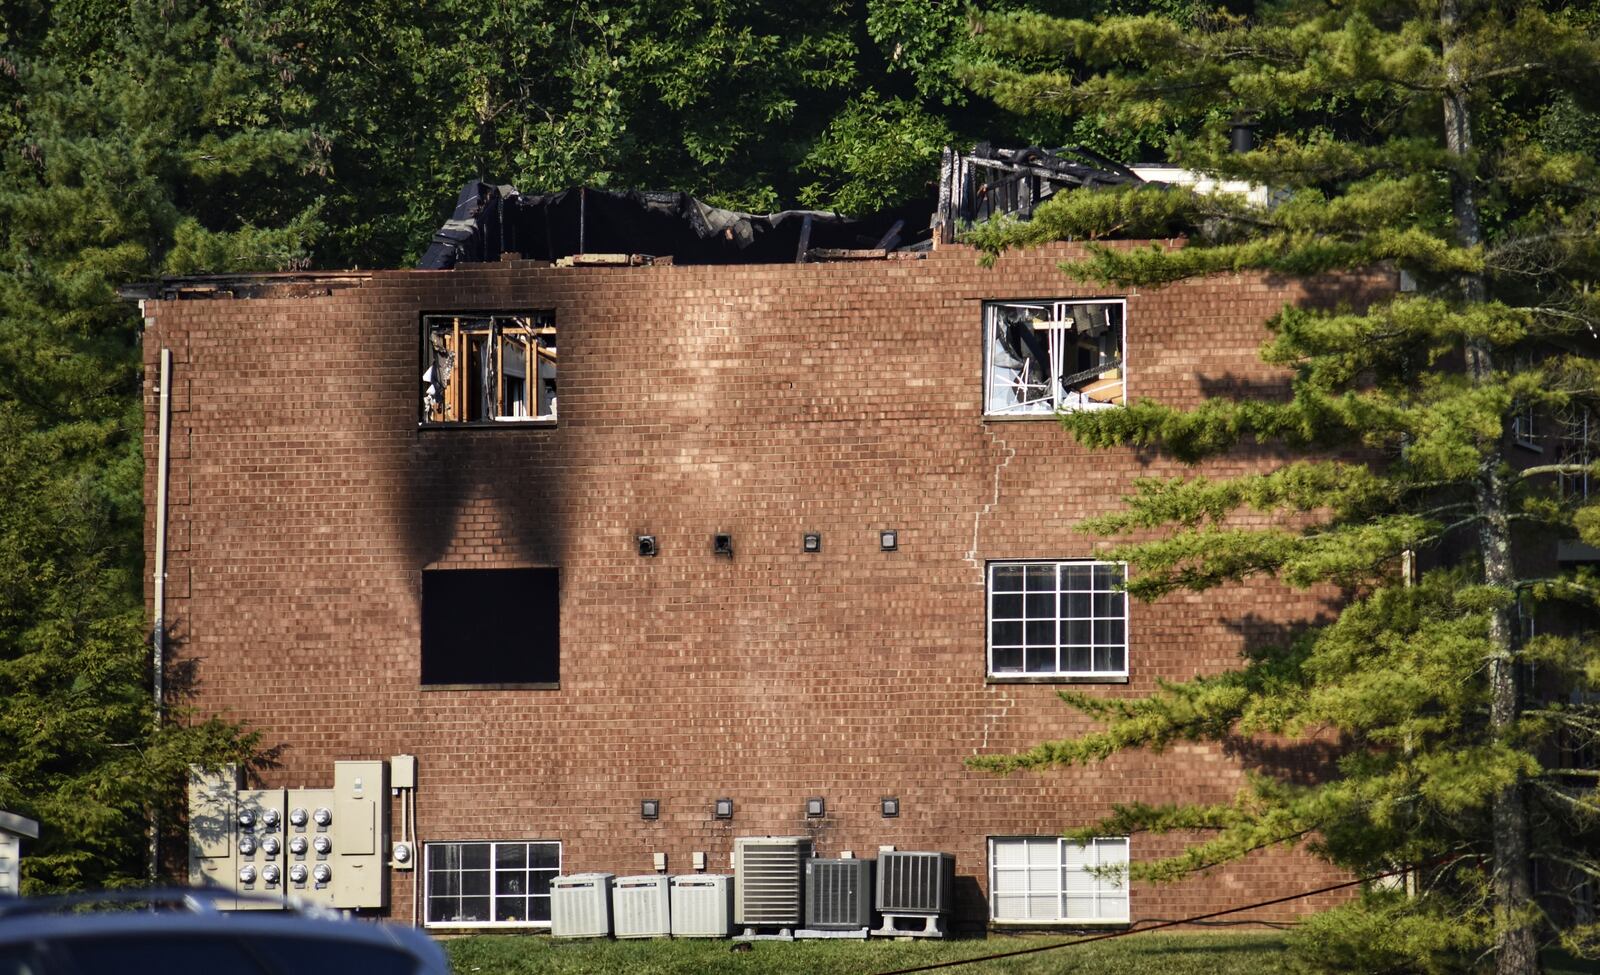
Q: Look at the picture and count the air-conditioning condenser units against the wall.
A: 6